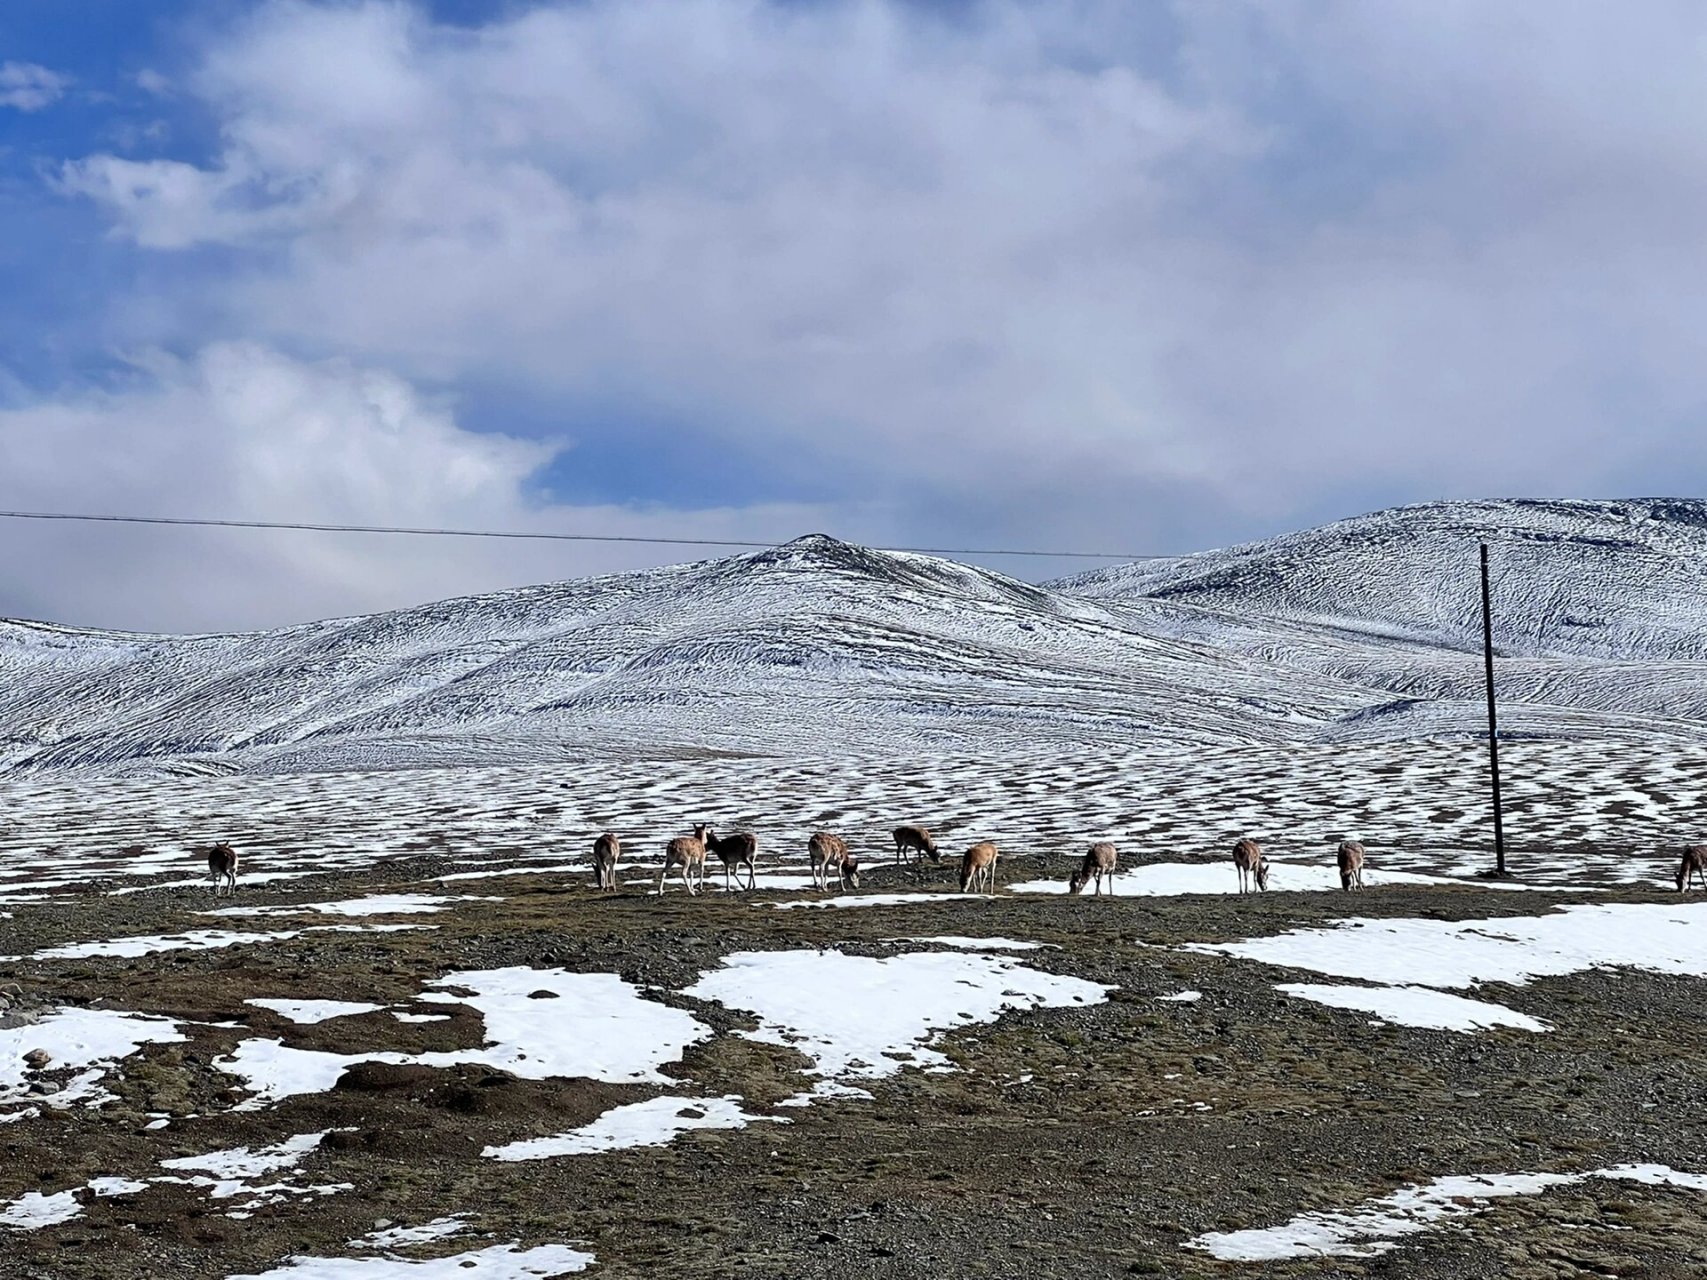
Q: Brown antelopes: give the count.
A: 11